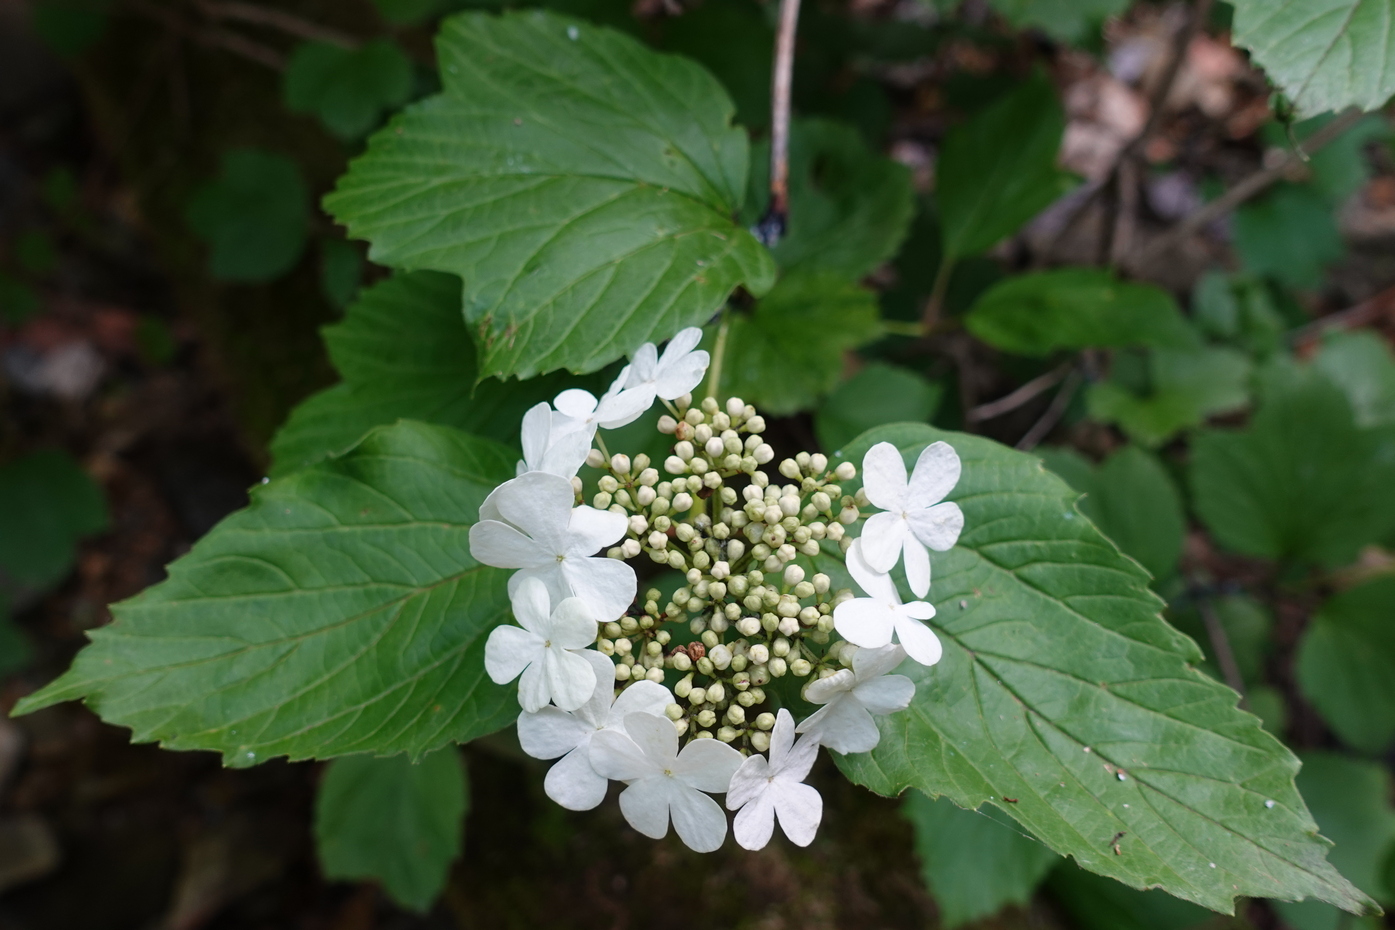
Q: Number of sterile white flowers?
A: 11